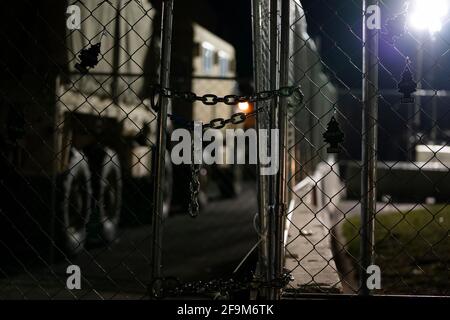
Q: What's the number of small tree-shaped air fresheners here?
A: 3